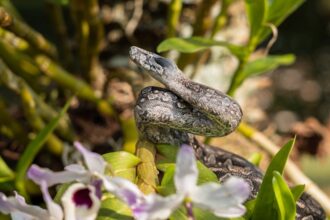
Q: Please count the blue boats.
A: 0